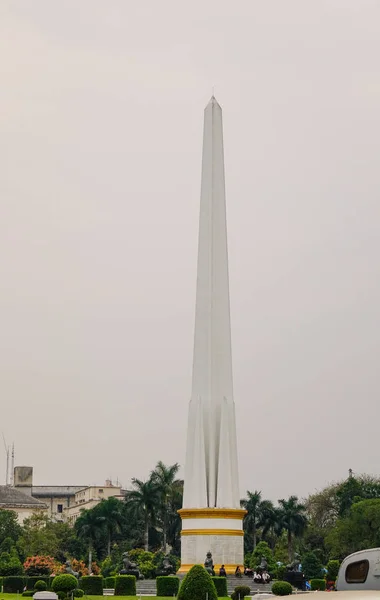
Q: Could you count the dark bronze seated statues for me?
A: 6